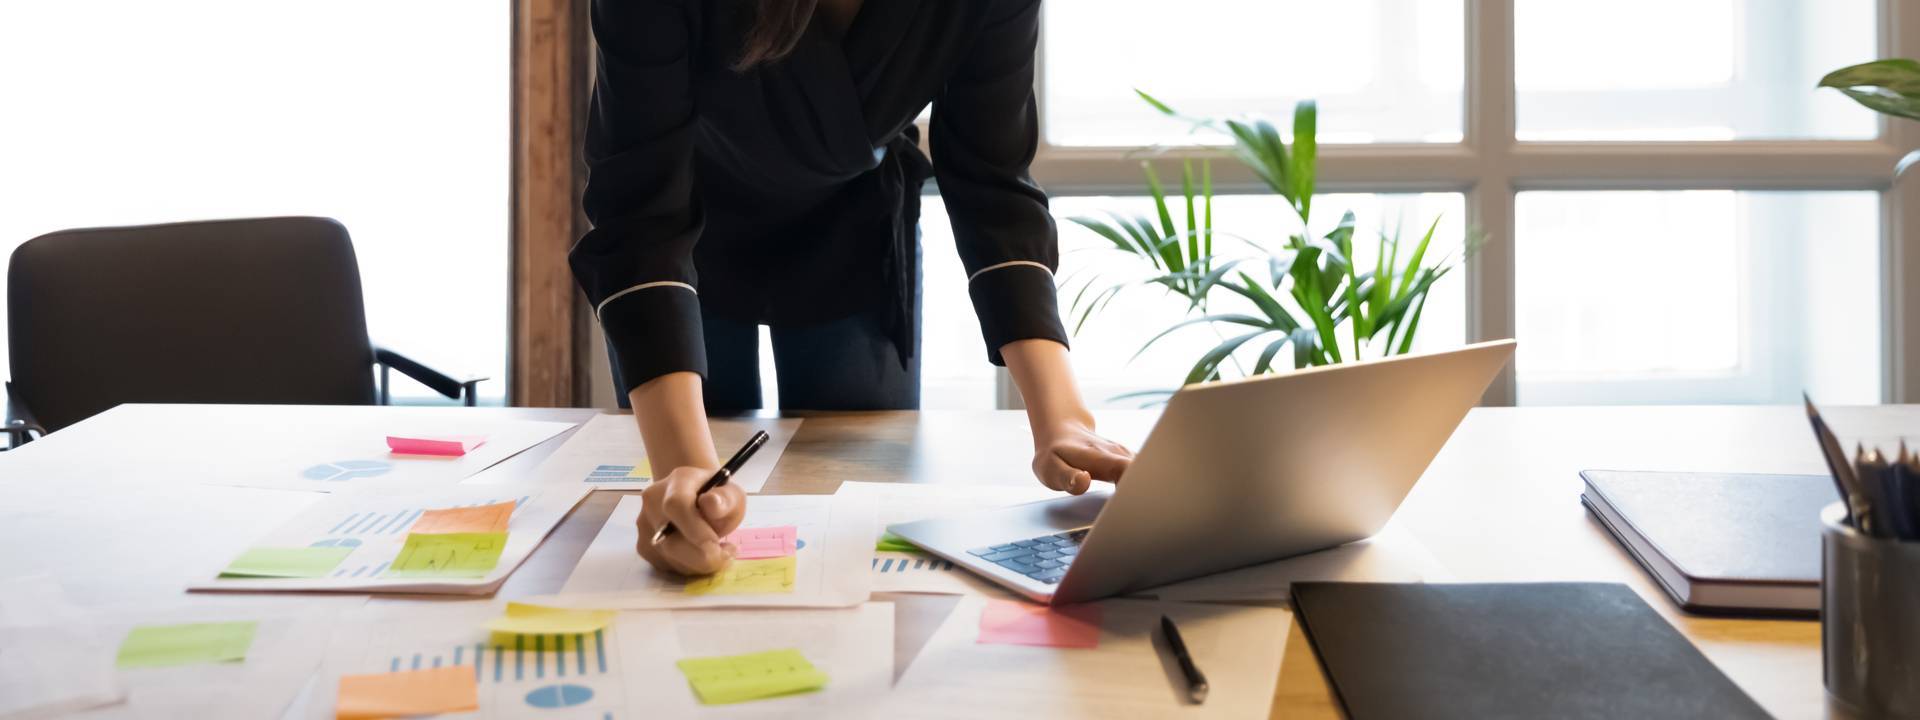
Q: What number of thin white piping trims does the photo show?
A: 2